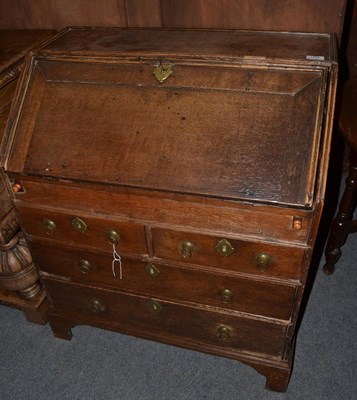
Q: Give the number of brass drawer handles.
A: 8